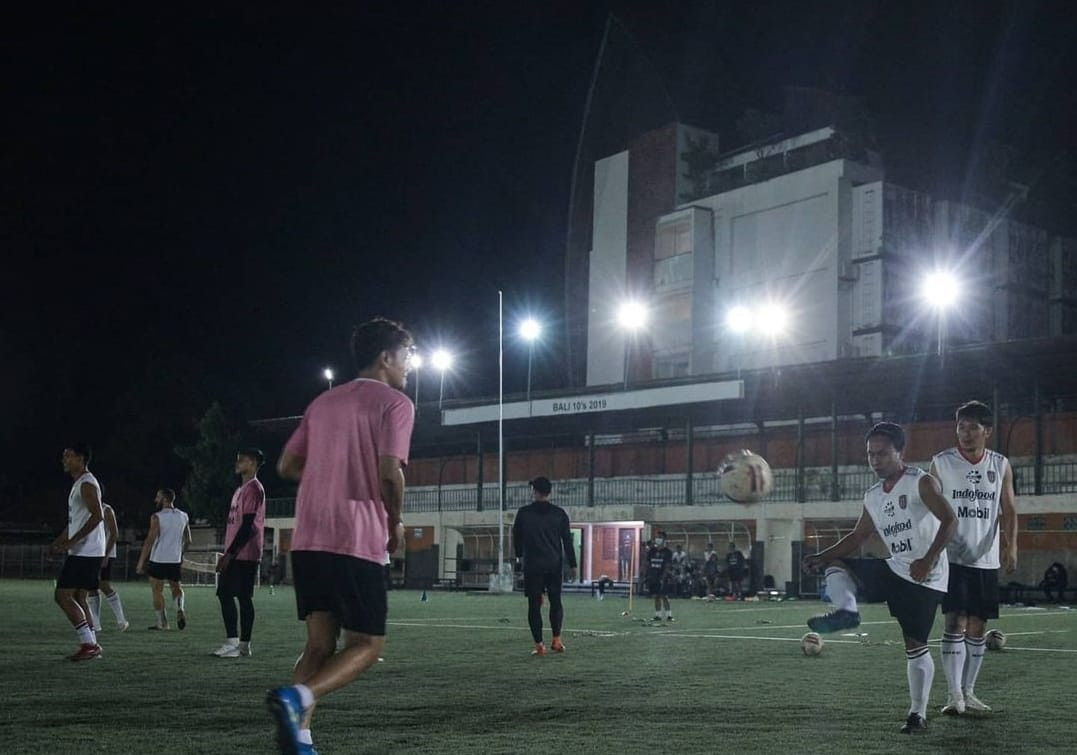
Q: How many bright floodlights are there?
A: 8